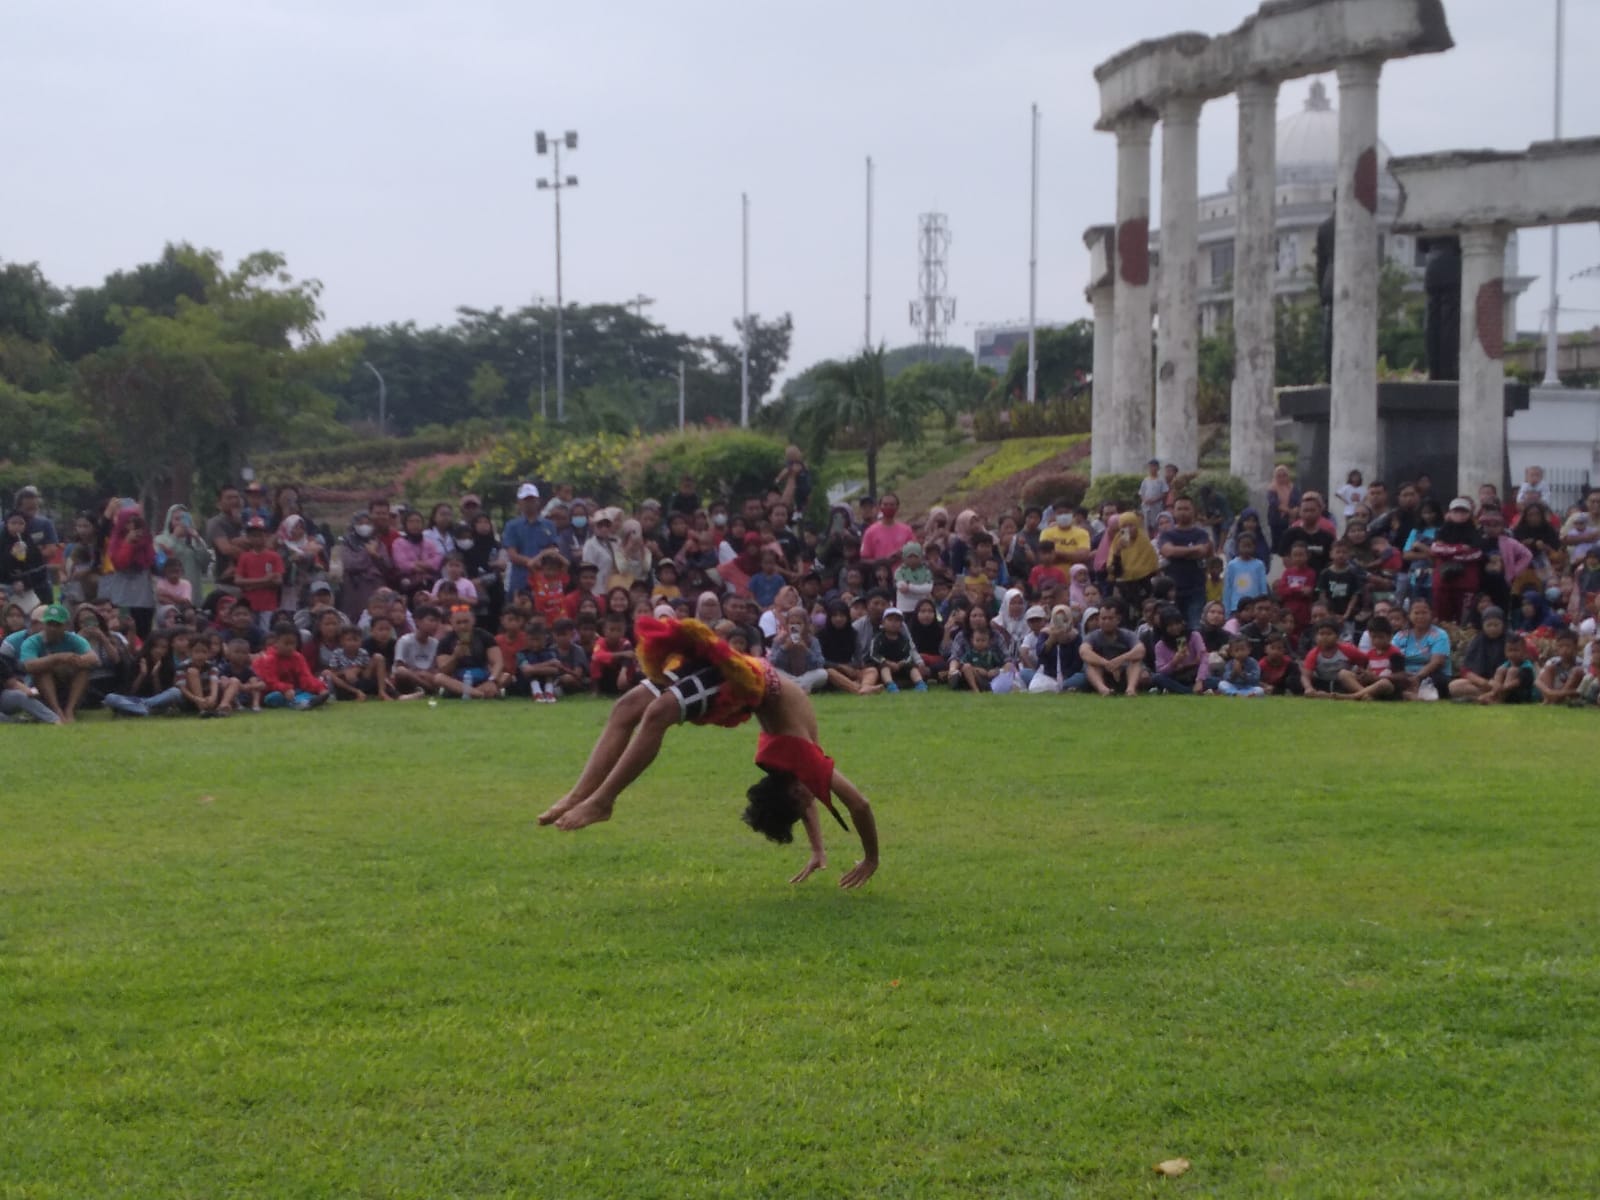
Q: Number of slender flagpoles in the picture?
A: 4